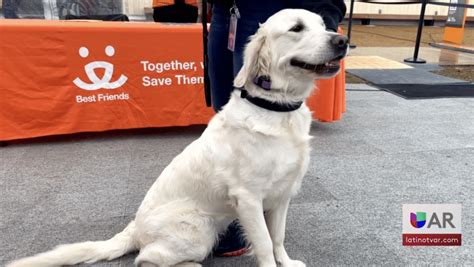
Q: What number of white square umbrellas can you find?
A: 0